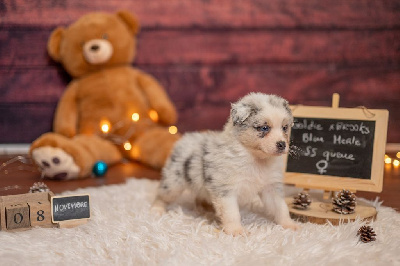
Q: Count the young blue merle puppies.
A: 1